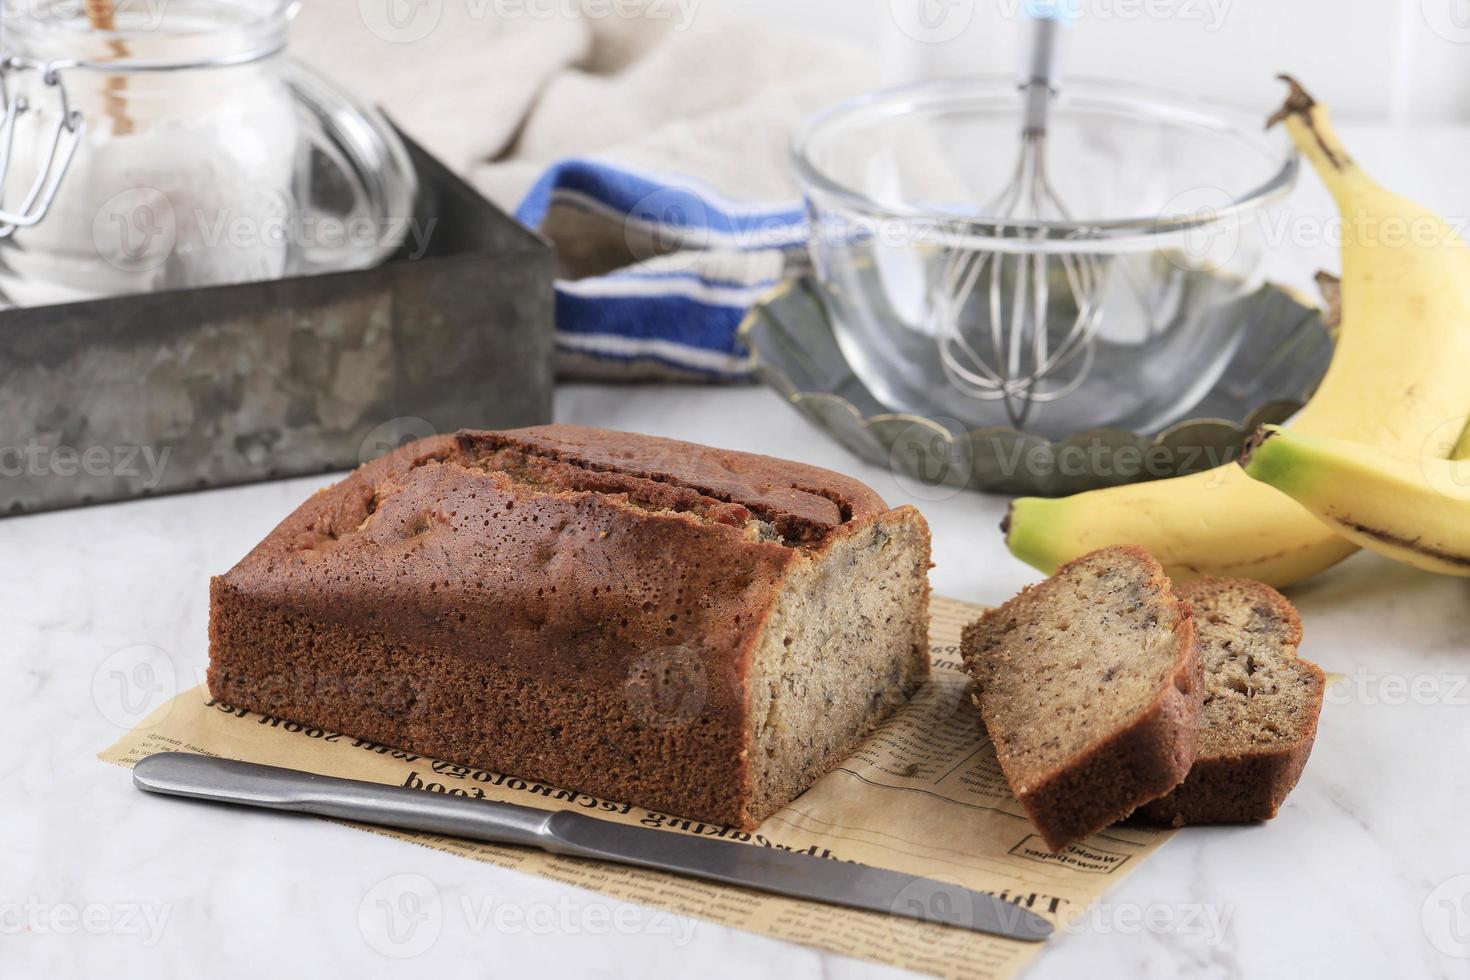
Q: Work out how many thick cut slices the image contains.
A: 2